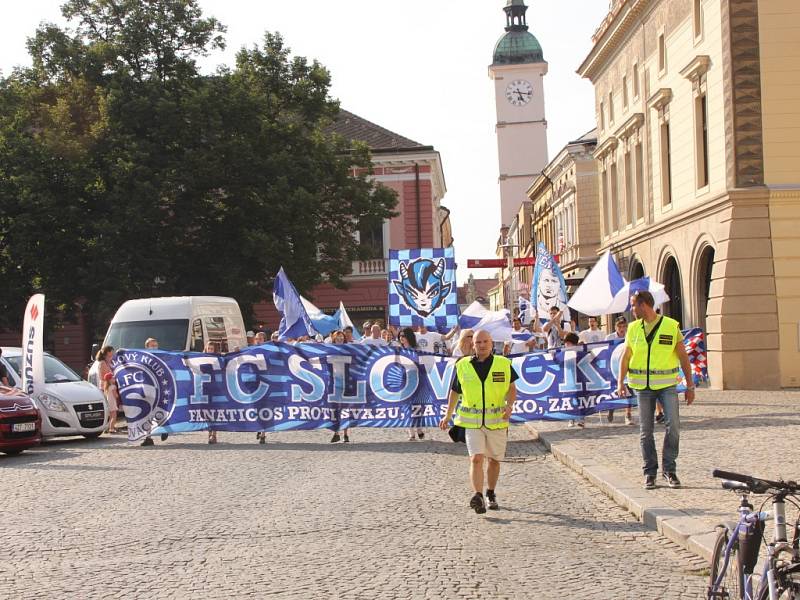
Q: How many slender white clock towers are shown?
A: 1